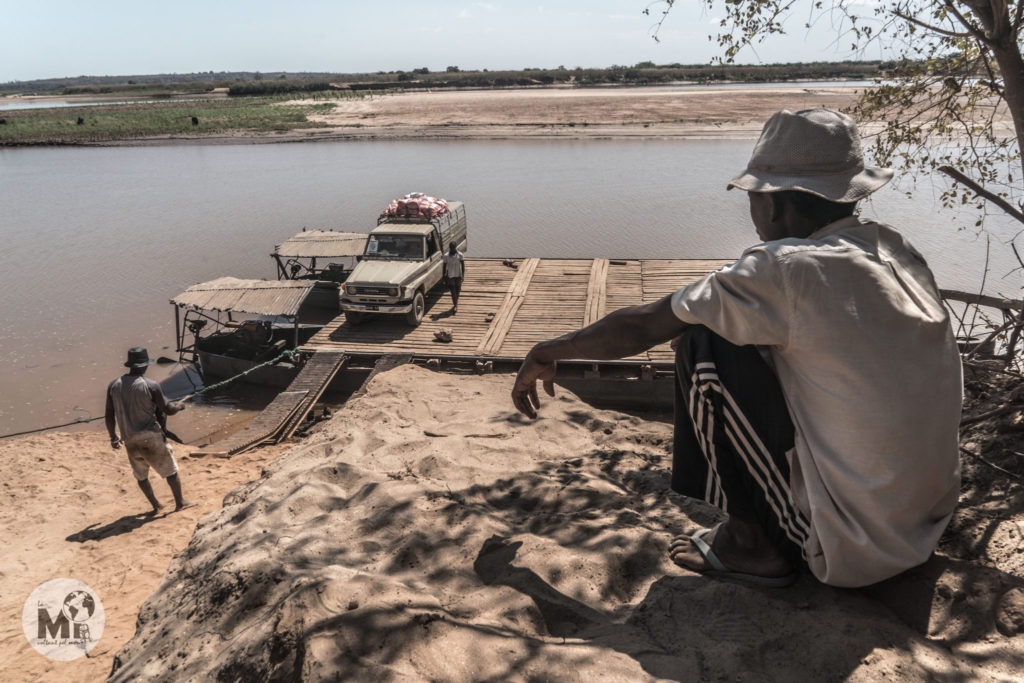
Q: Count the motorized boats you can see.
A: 2